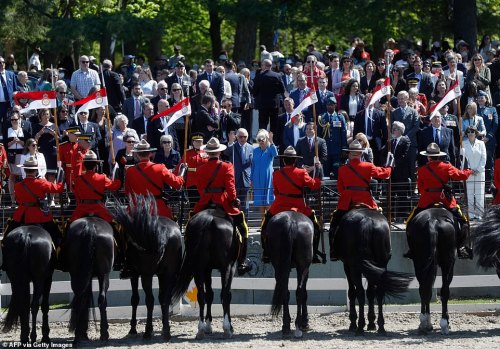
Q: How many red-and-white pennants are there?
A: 6